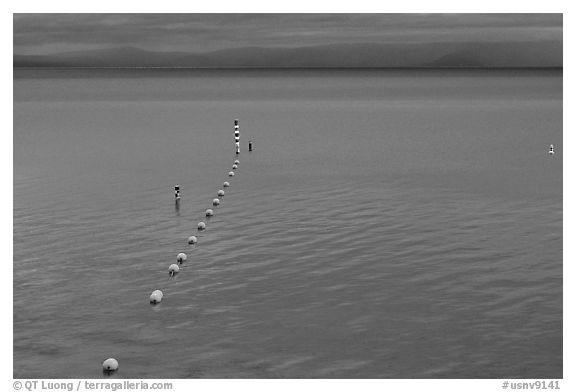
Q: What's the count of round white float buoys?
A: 13